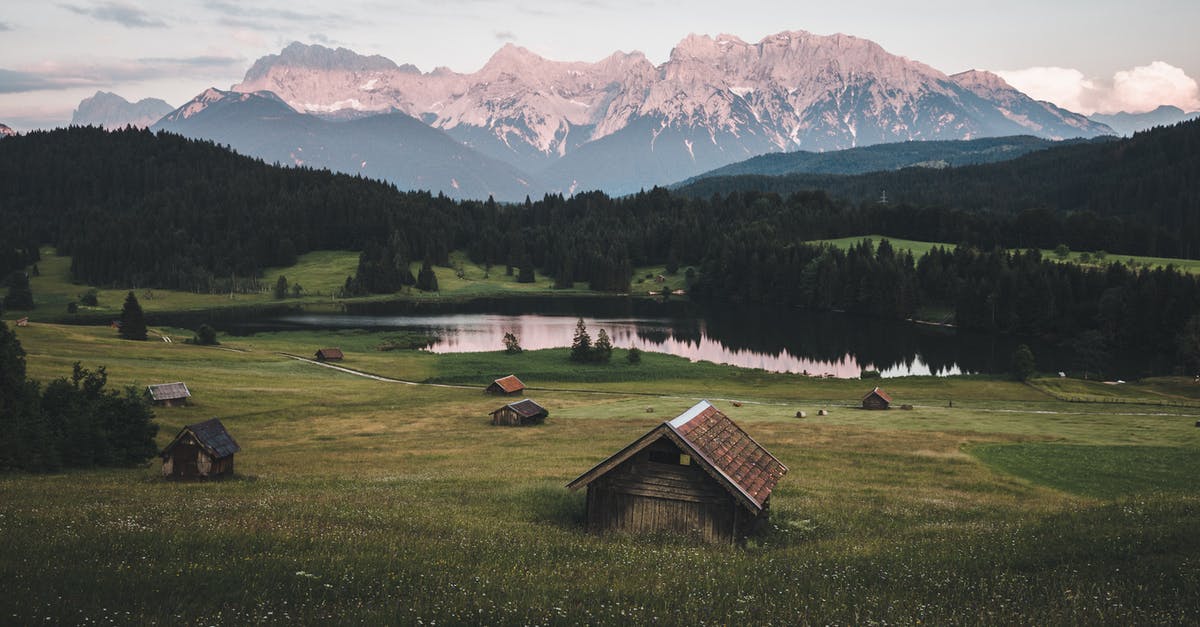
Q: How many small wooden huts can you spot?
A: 7